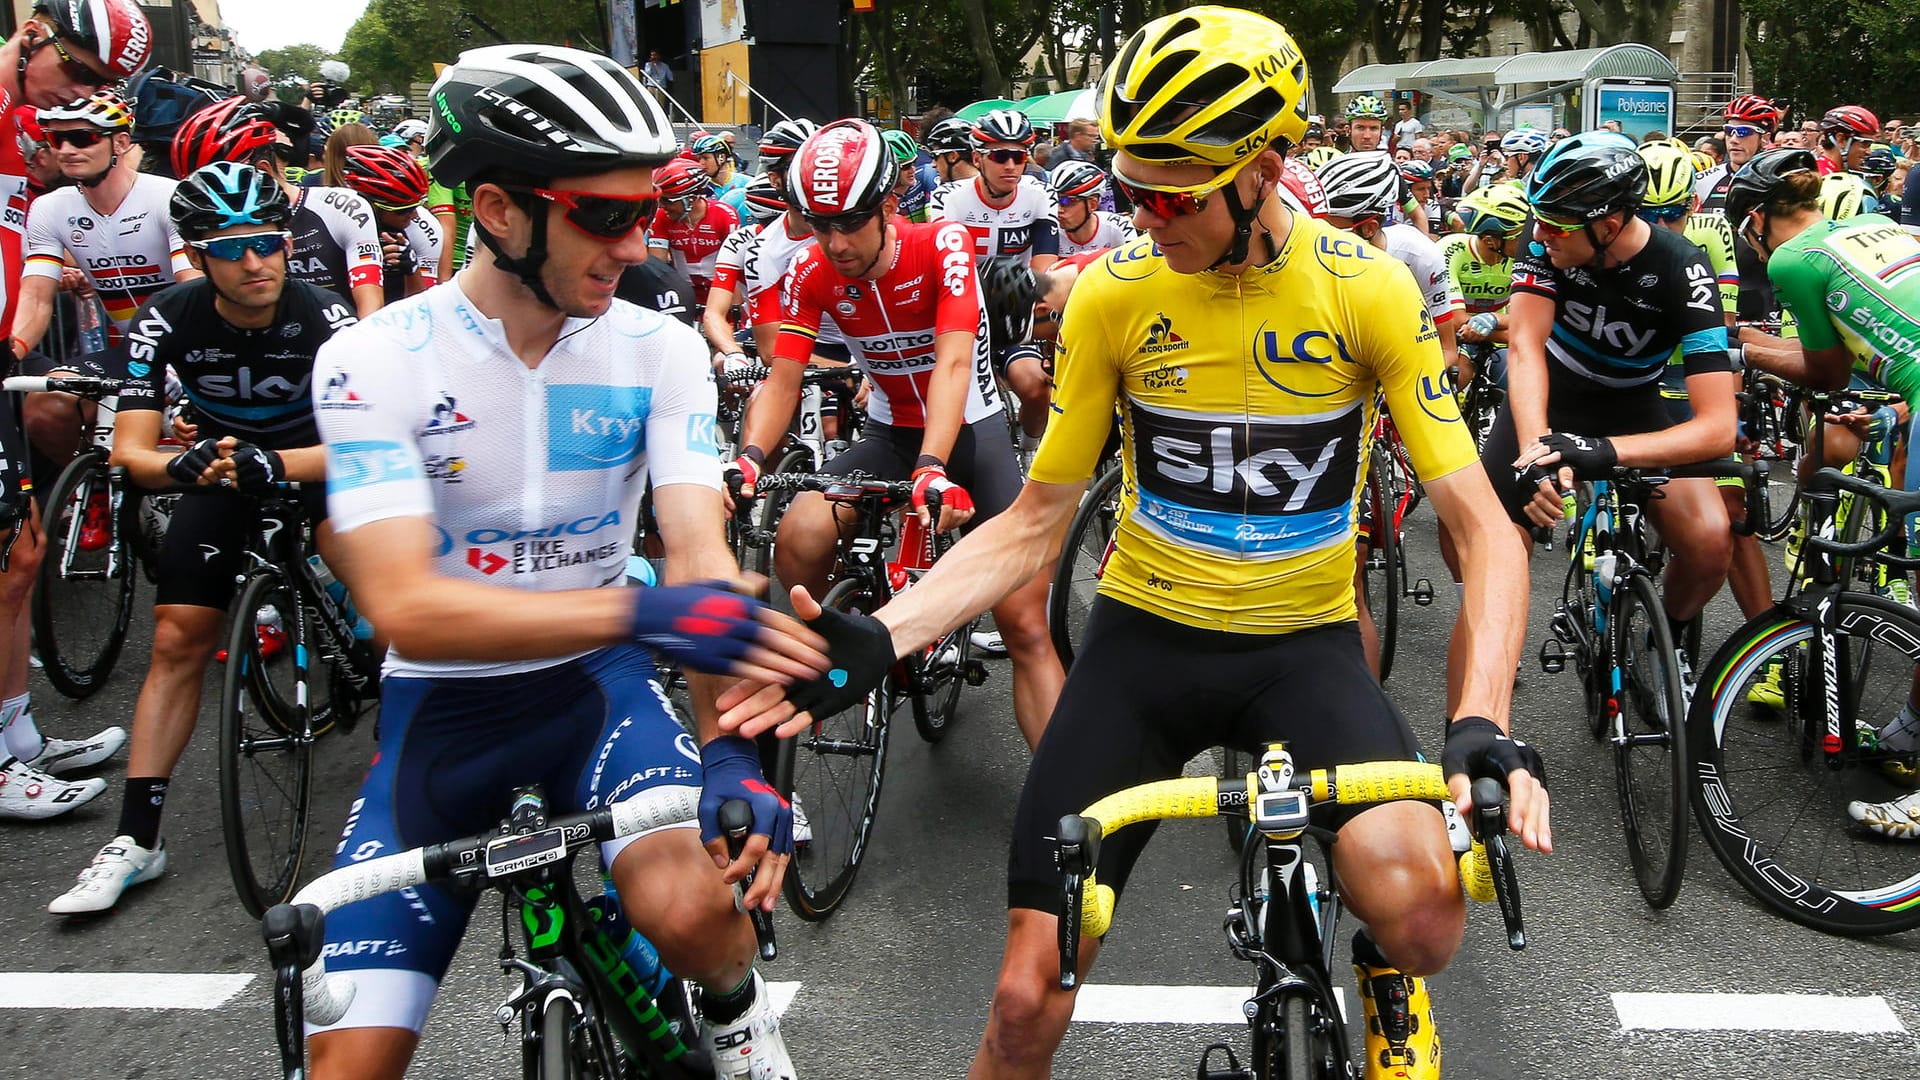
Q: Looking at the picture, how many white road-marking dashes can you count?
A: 4